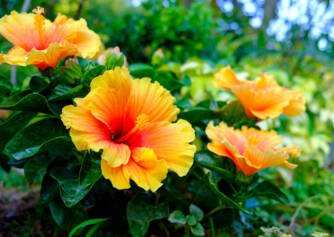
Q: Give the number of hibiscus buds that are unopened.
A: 3